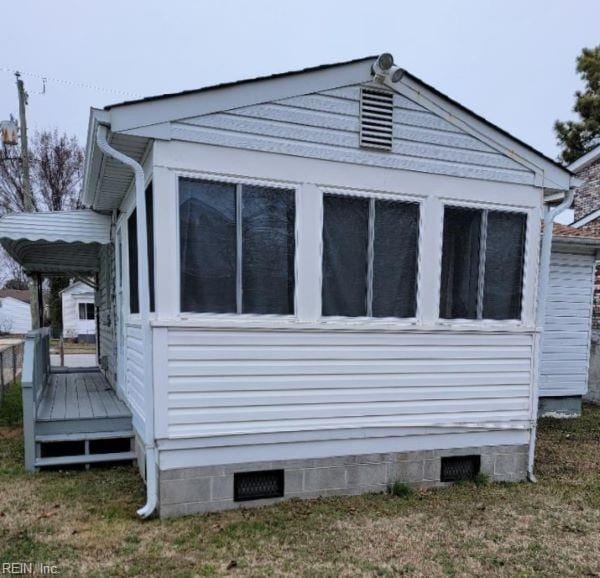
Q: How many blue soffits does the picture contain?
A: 0